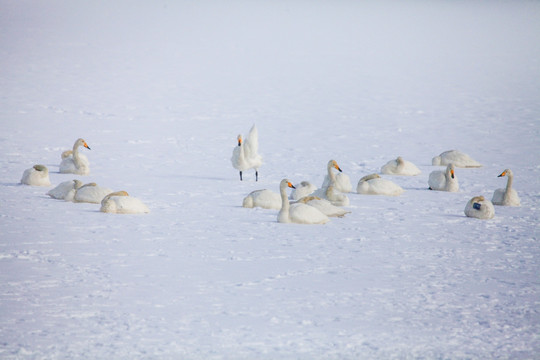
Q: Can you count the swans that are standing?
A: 1